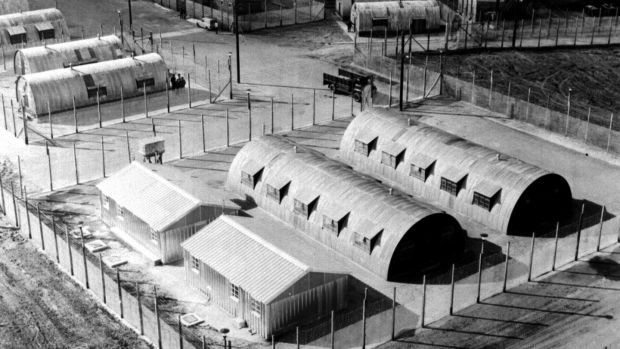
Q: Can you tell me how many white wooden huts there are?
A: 2